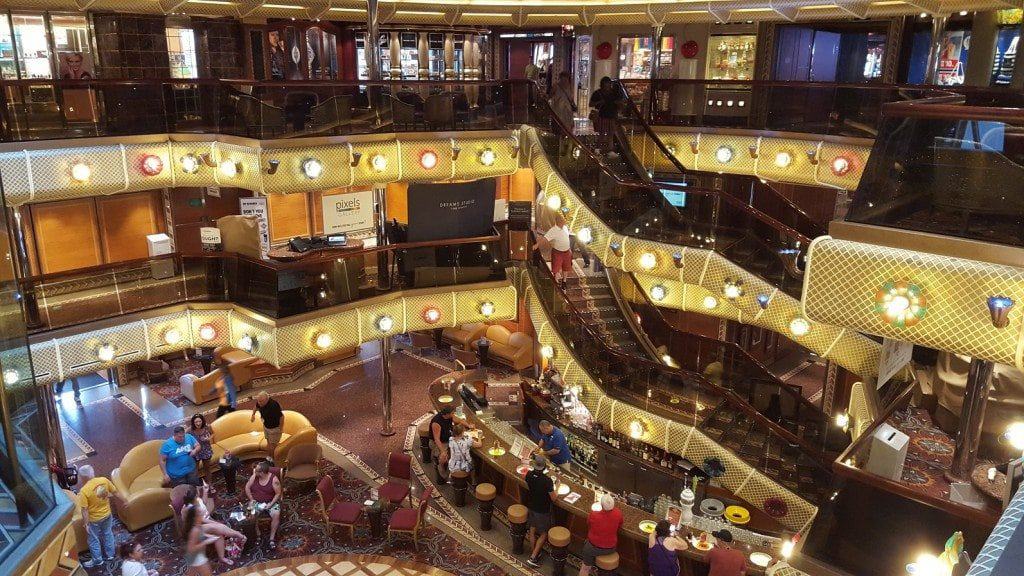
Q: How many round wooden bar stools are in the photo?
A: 6